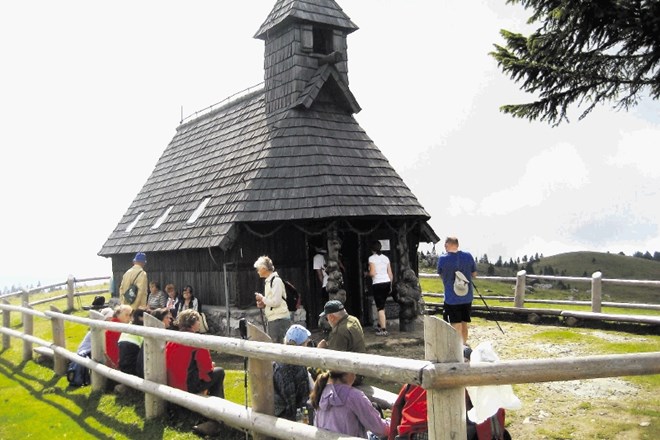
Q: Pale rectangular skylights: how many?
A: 3